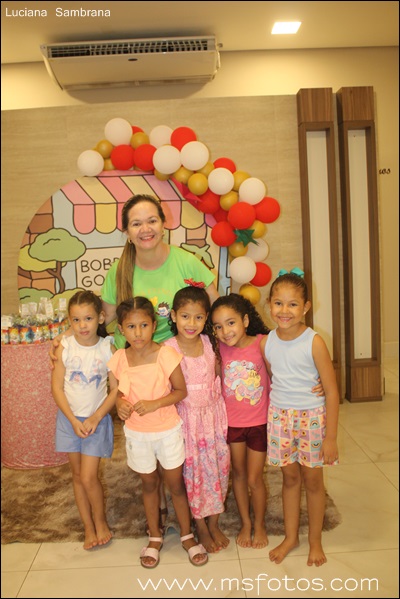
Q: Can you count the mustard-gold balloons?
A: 12